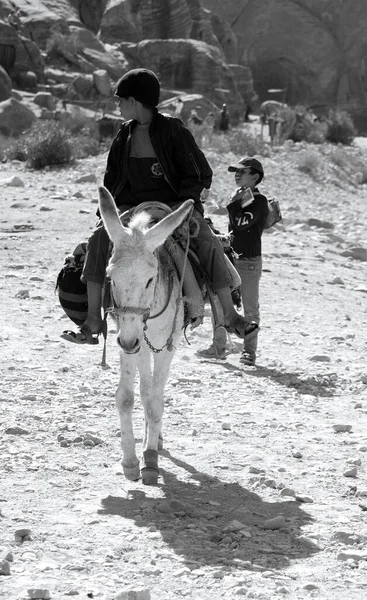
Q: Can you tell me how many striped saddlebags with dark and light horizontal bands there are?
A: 1